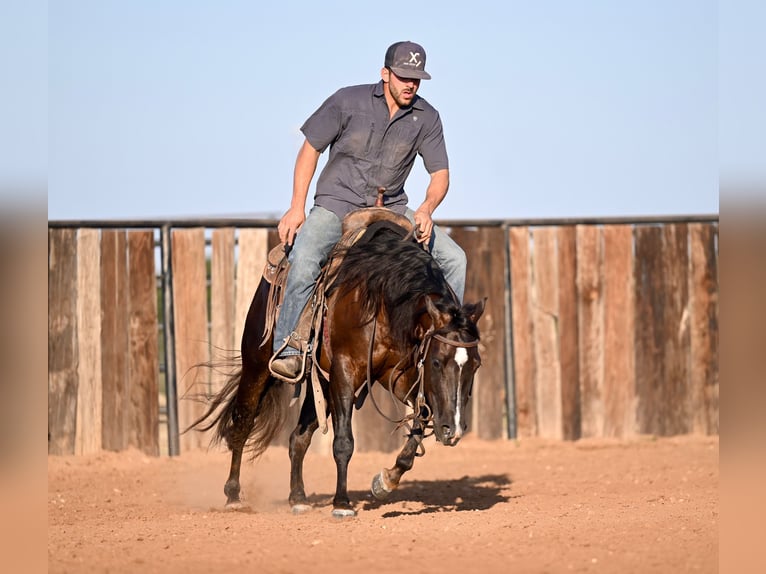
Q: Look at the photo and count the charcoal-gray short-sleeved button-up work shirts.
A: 1